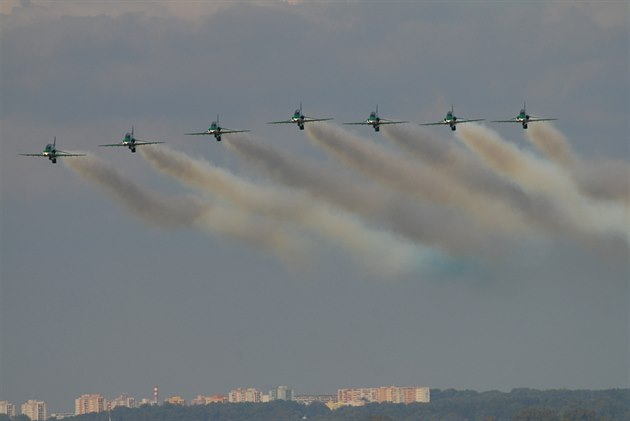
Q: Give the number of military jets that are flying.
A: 7